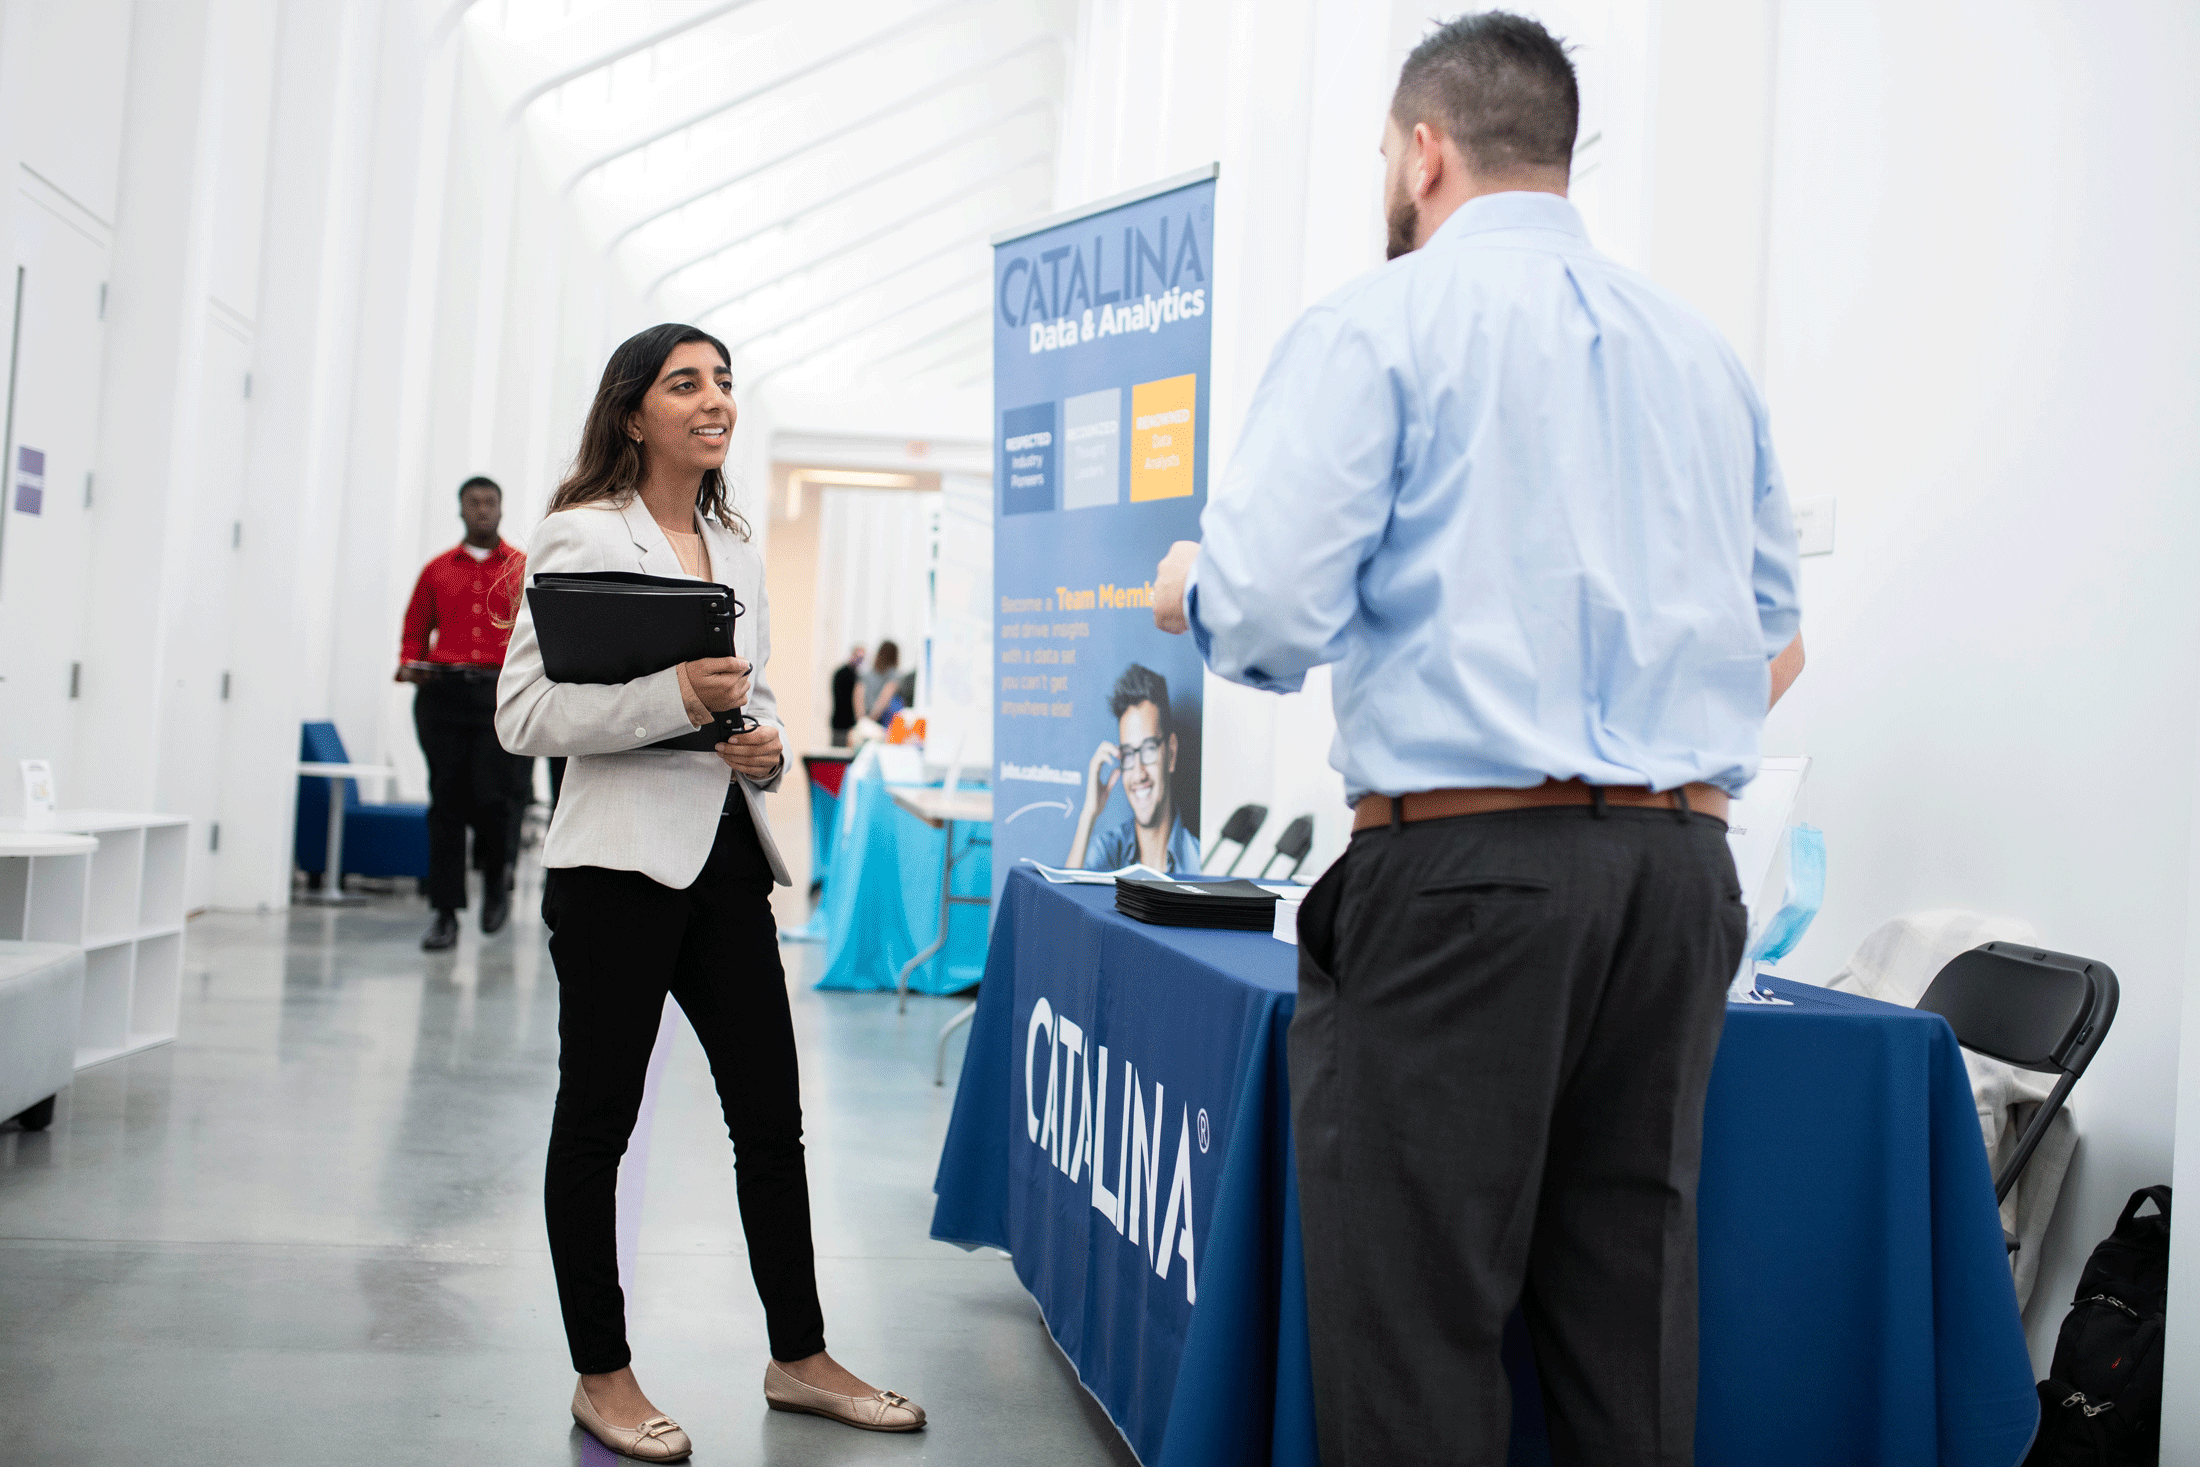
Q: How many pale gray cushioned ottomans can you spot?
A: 1